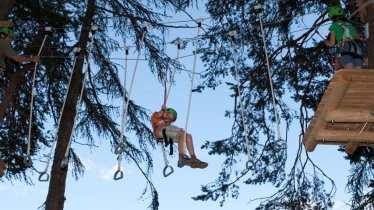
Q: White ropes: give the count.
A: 9